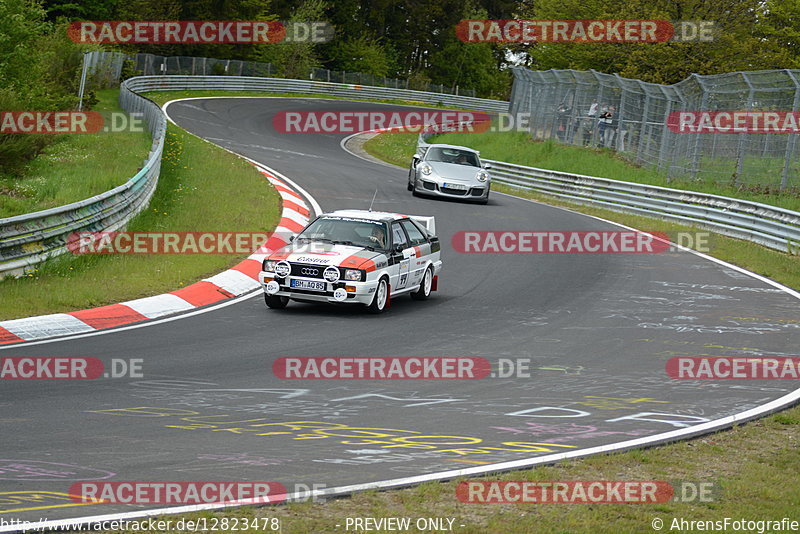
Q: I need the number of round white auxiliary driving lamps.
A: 4